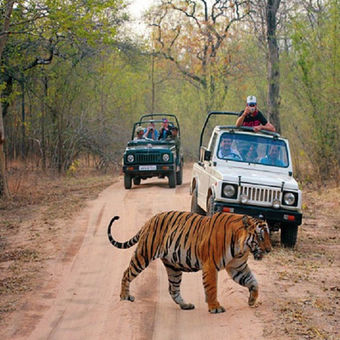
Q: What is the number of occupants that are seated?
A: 6